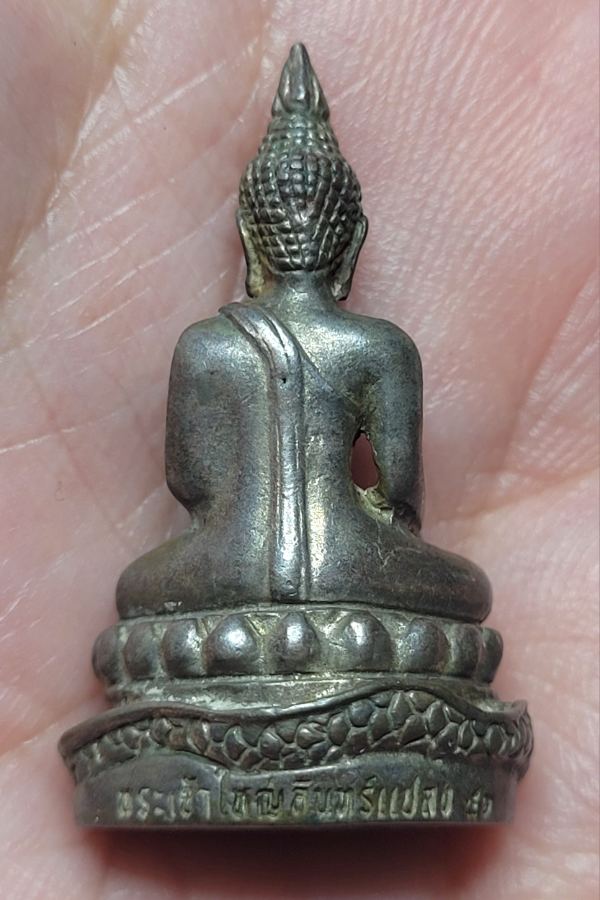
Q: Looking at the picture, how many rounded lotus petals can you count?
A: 9